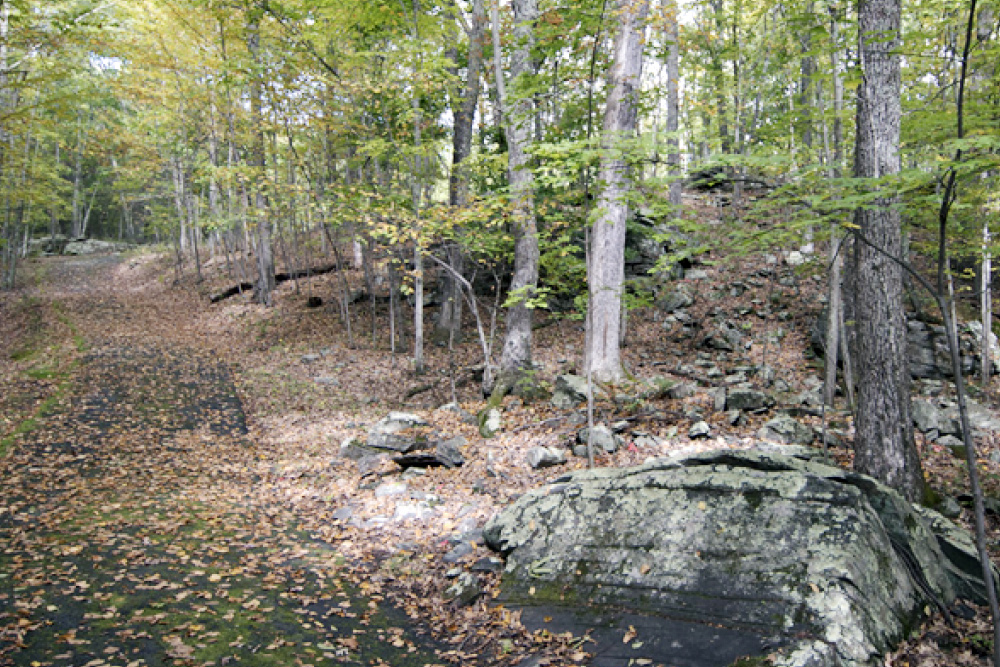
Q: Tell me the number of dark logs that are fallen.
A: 1